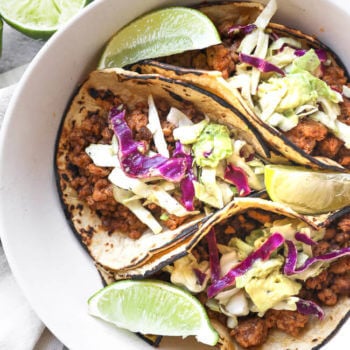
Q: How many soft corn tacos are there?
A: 3